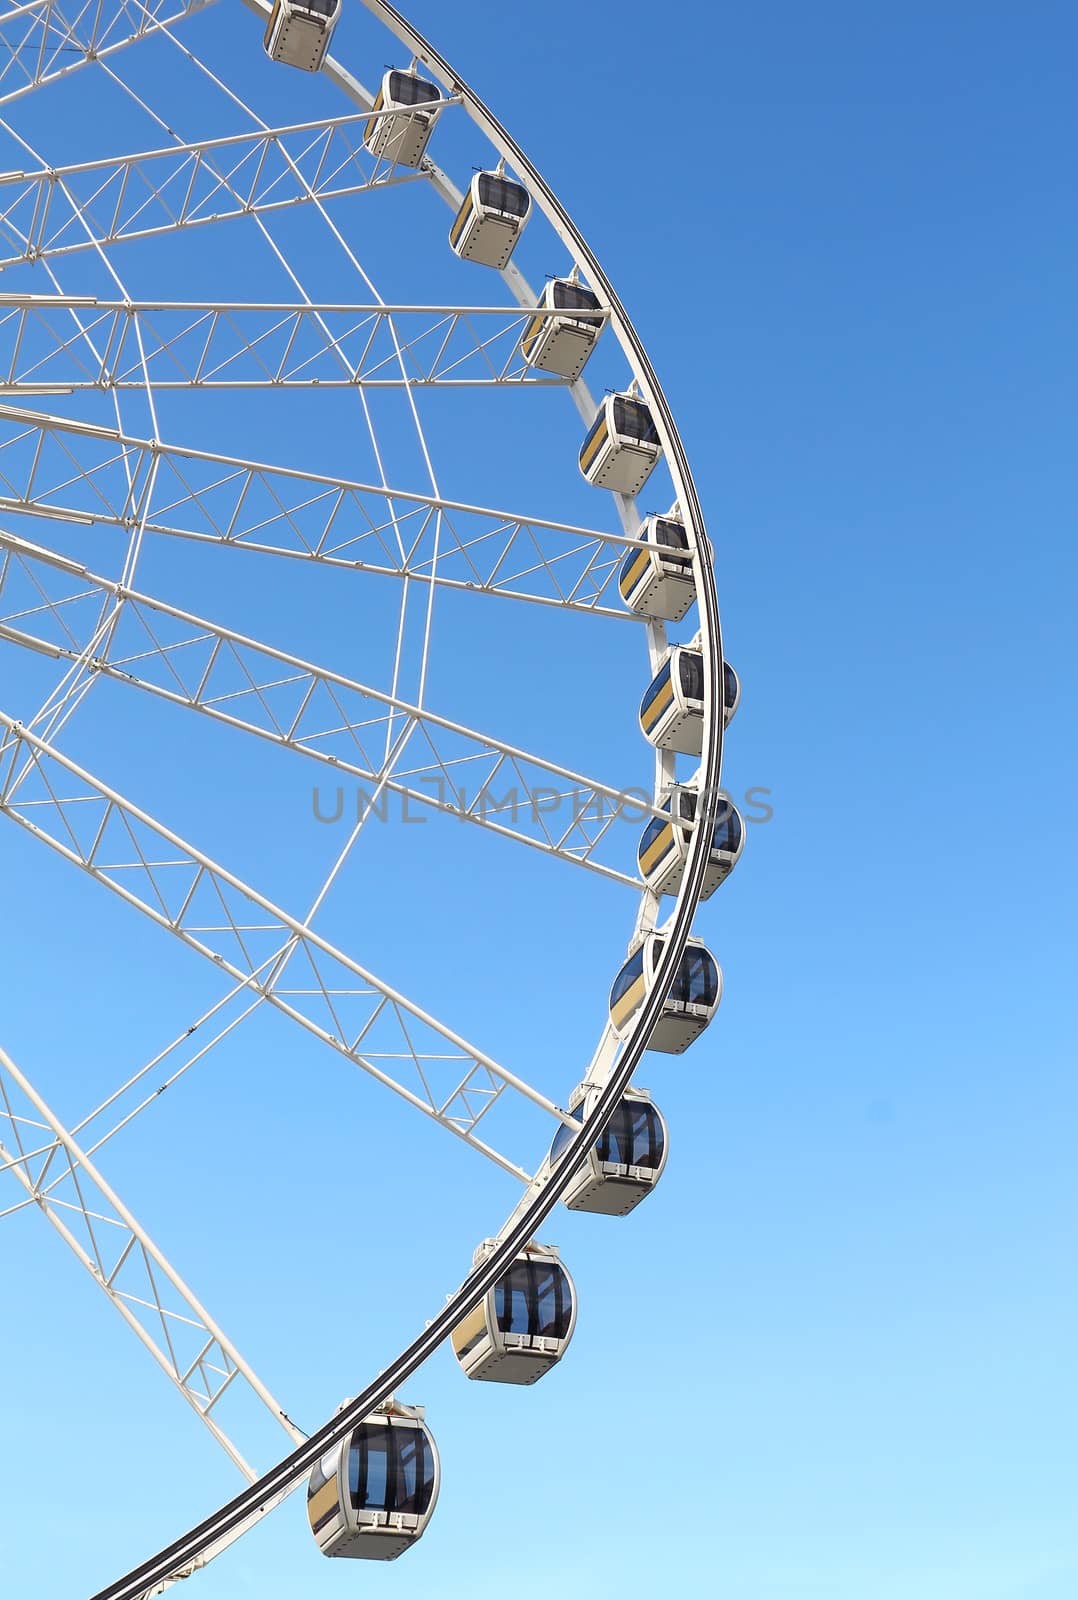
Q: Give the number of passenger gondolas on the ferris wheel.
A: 12